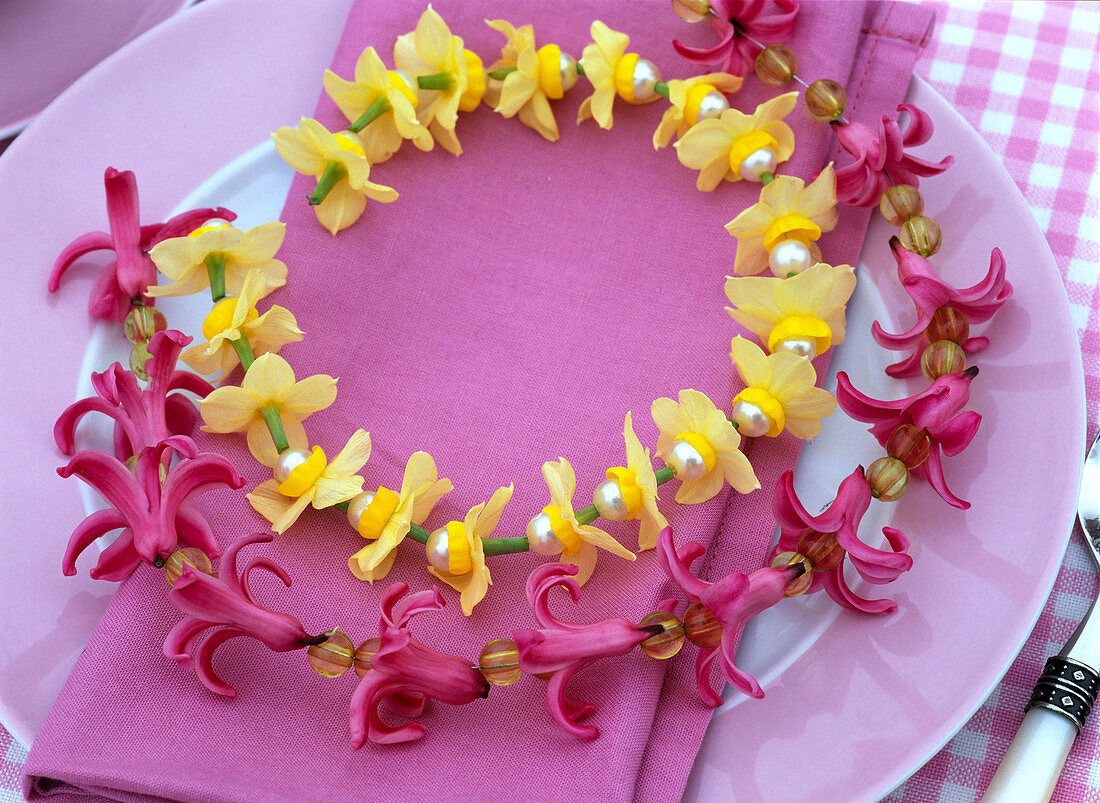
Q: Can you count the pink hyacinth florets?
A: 12